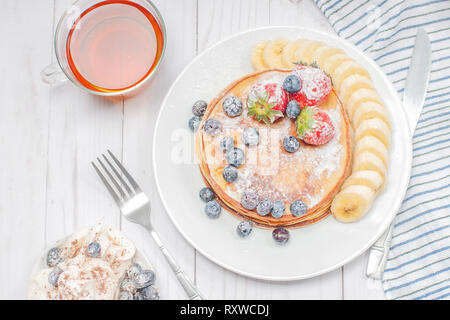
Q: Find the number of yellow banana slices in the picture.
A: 15